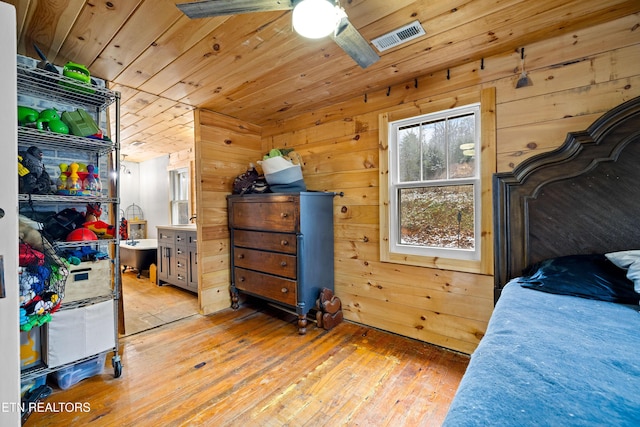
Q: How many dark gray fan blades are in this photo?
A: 2